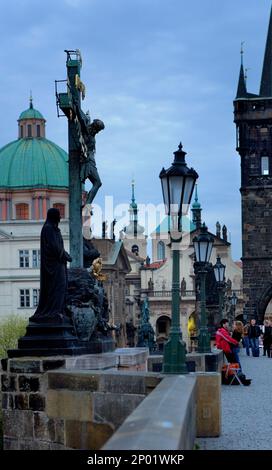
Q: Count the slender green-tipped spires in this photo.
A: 2